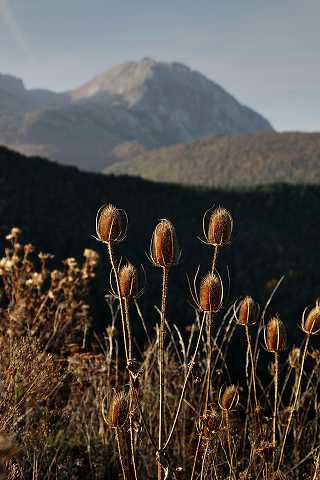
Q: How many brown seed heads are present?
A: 10